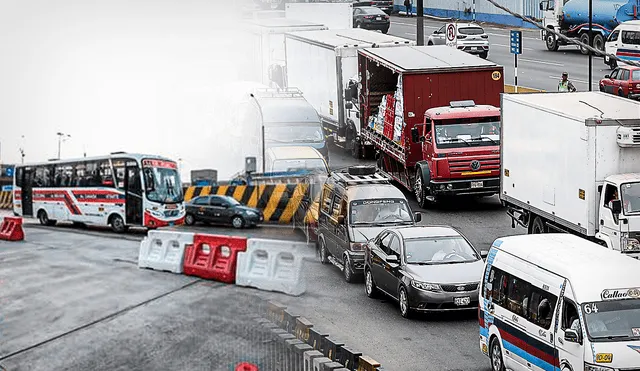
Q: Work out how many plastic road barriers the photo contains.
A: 4